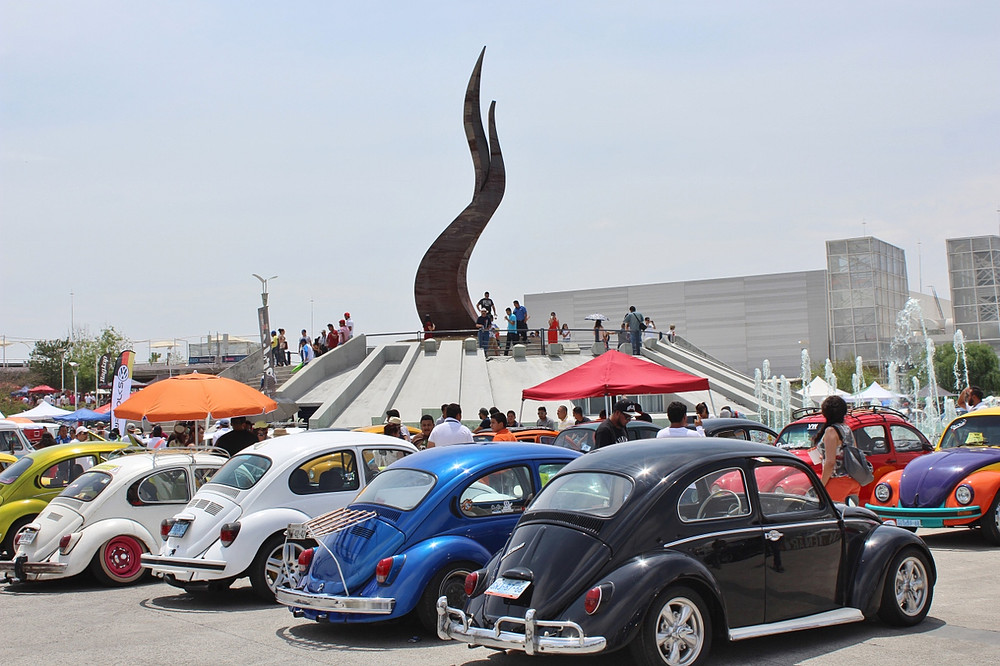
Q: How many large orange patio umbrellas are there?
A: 1